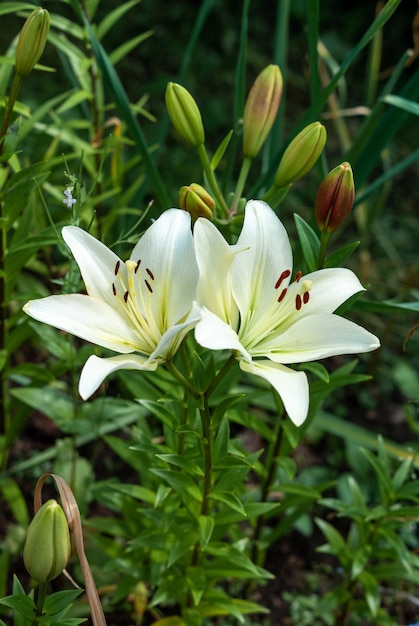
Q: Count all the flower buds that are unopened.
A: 7